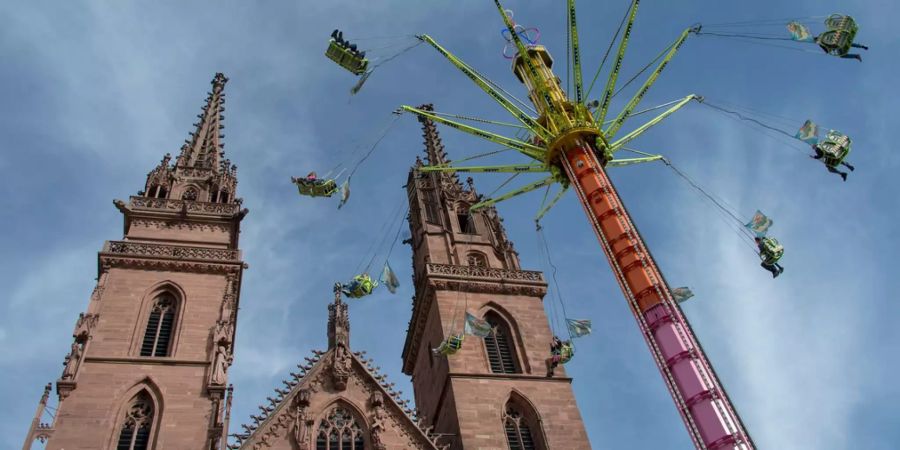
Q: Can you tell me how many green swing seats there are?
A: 8